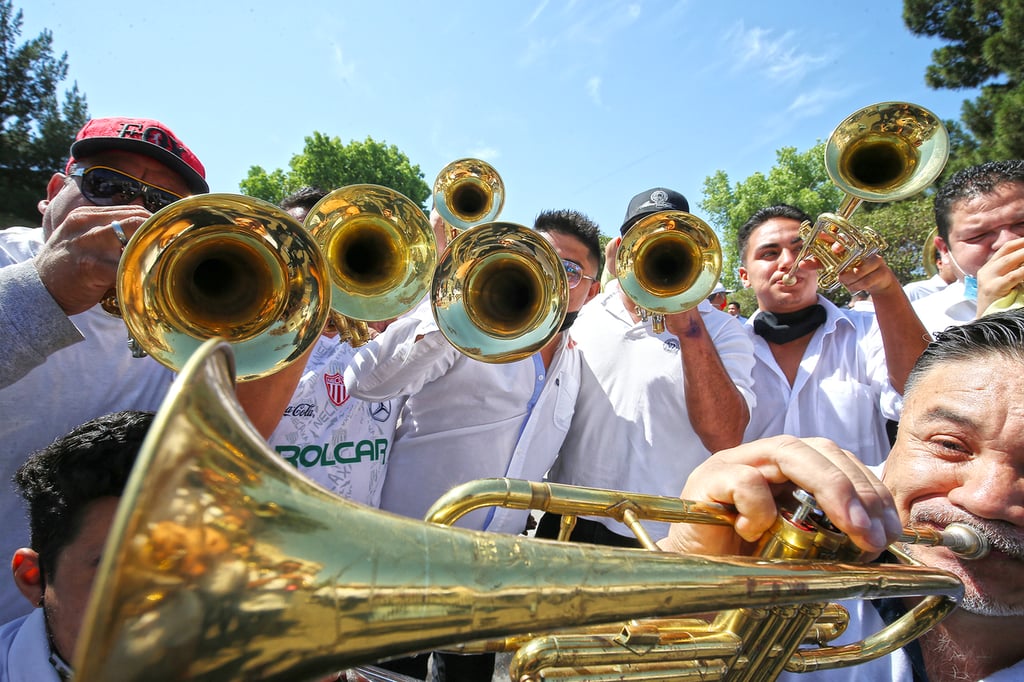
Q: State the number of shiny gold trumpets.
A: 7